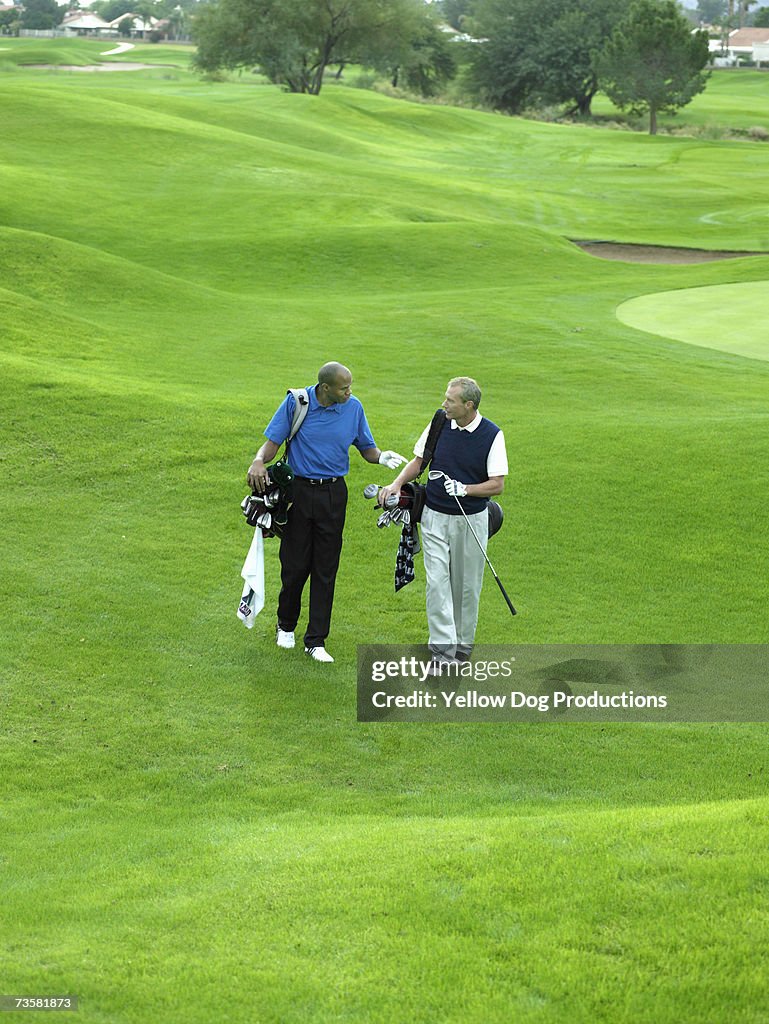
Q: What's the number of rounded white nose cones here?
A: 0